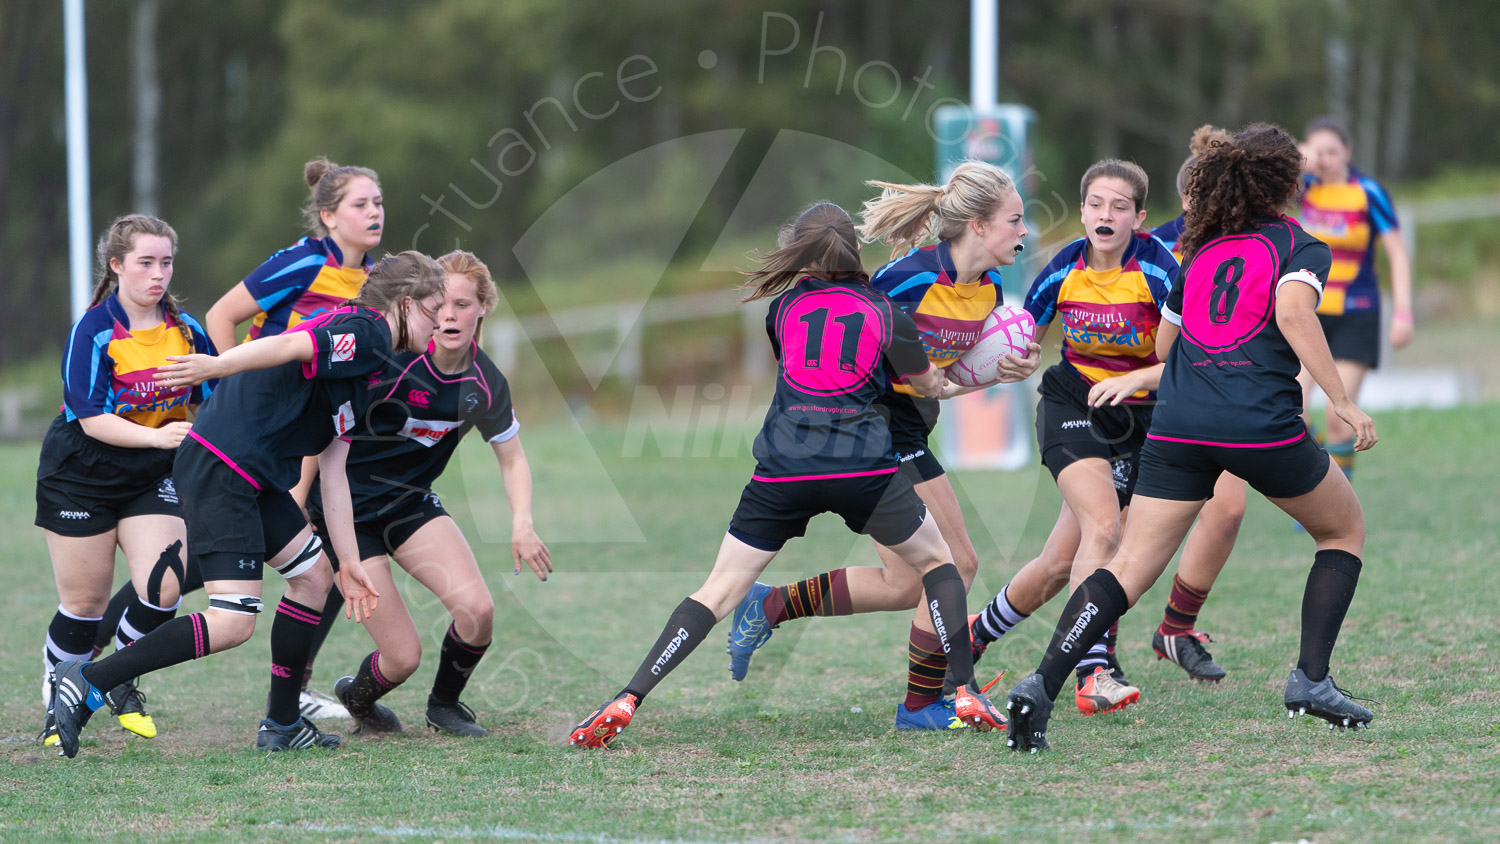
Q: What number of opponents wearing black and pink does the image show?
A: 4